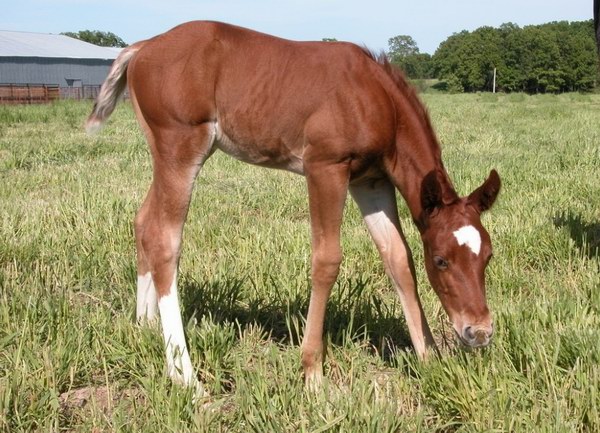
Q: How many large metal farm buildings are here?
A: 1